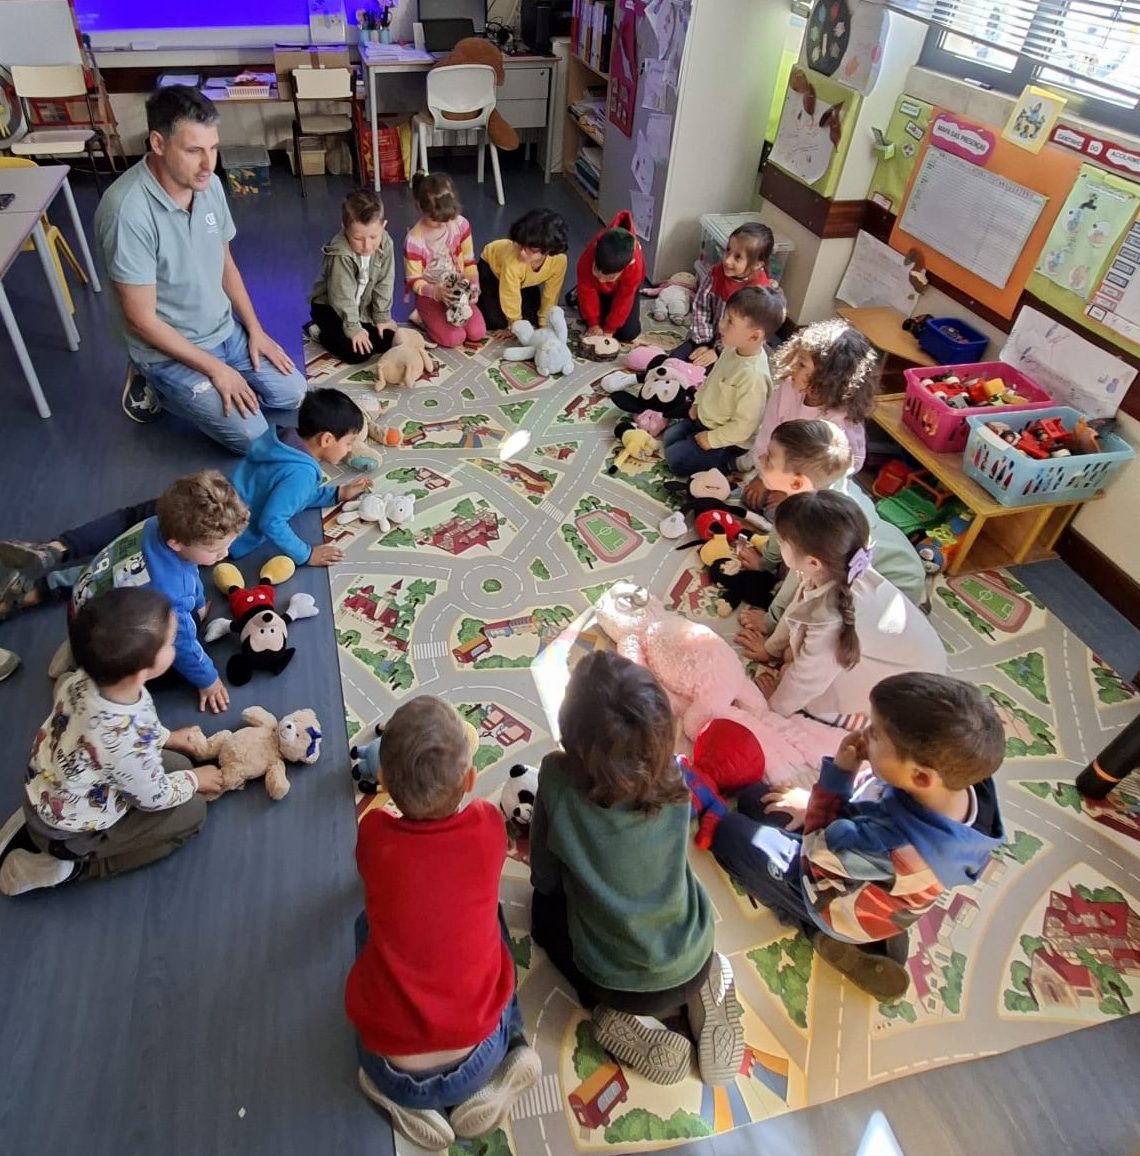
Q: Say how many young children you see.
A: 15